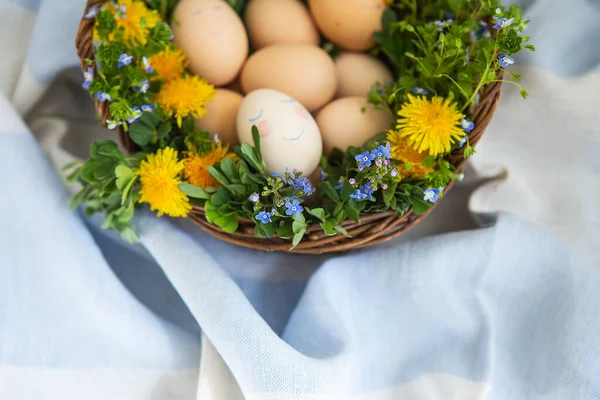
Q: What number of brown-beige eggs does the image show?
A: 7